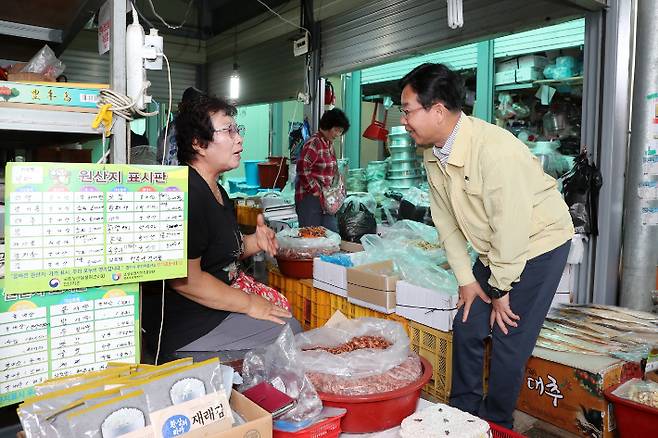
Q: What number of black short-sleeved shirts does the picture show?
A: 1